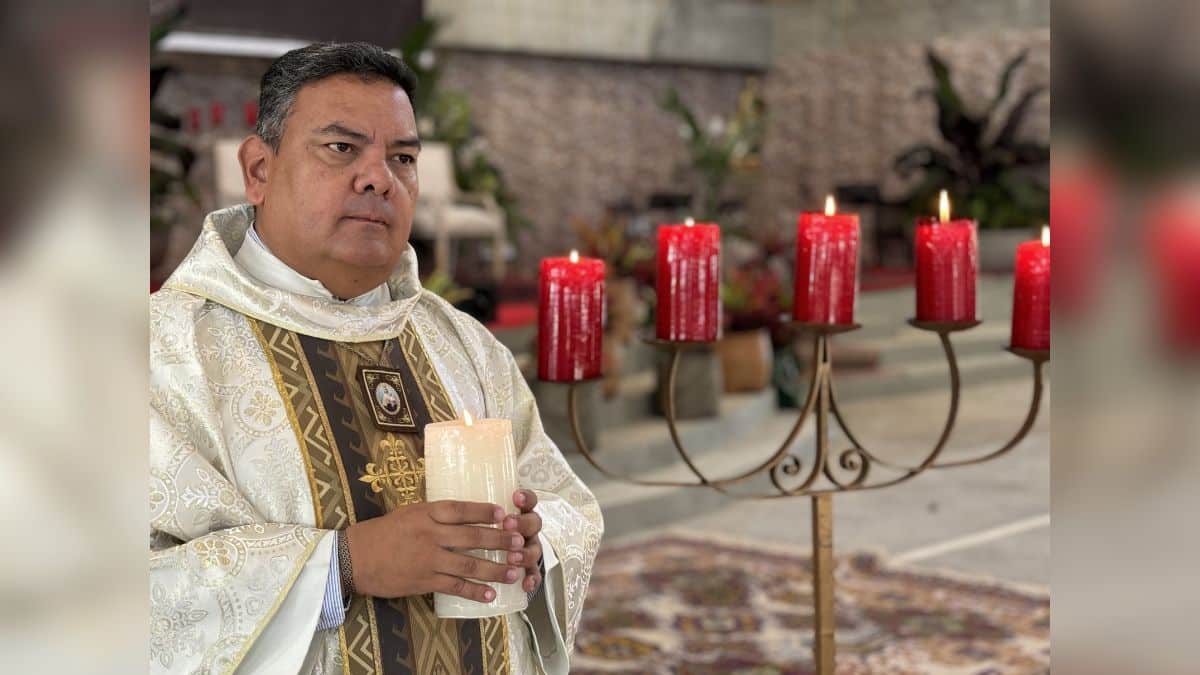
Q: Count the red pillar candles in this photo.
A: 5